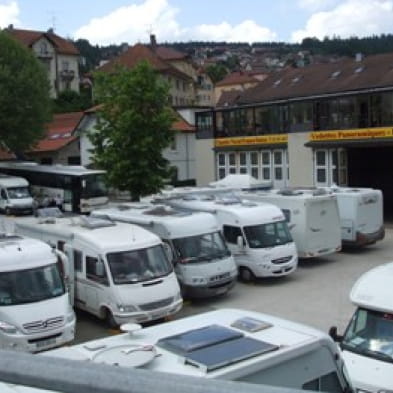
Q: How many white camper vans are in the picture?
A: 9